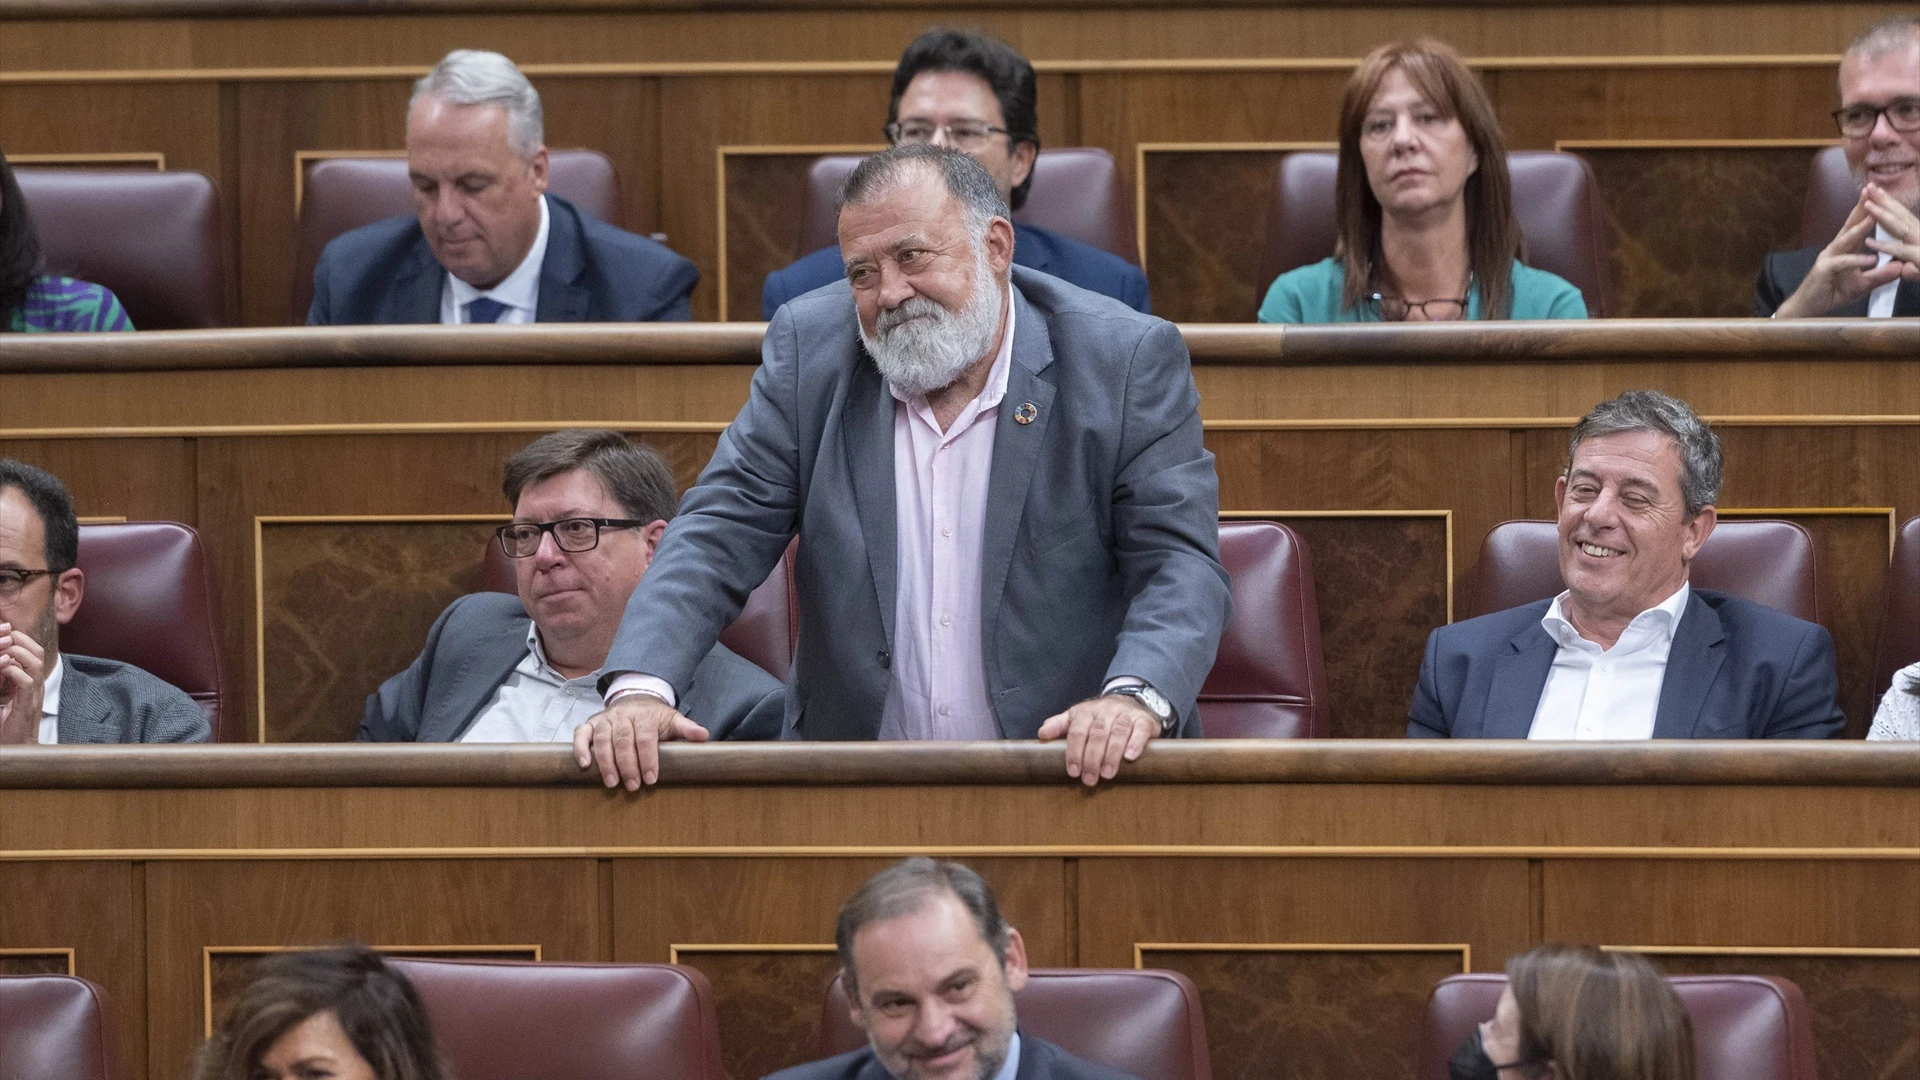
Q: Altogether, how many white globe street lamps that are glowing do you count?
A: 0